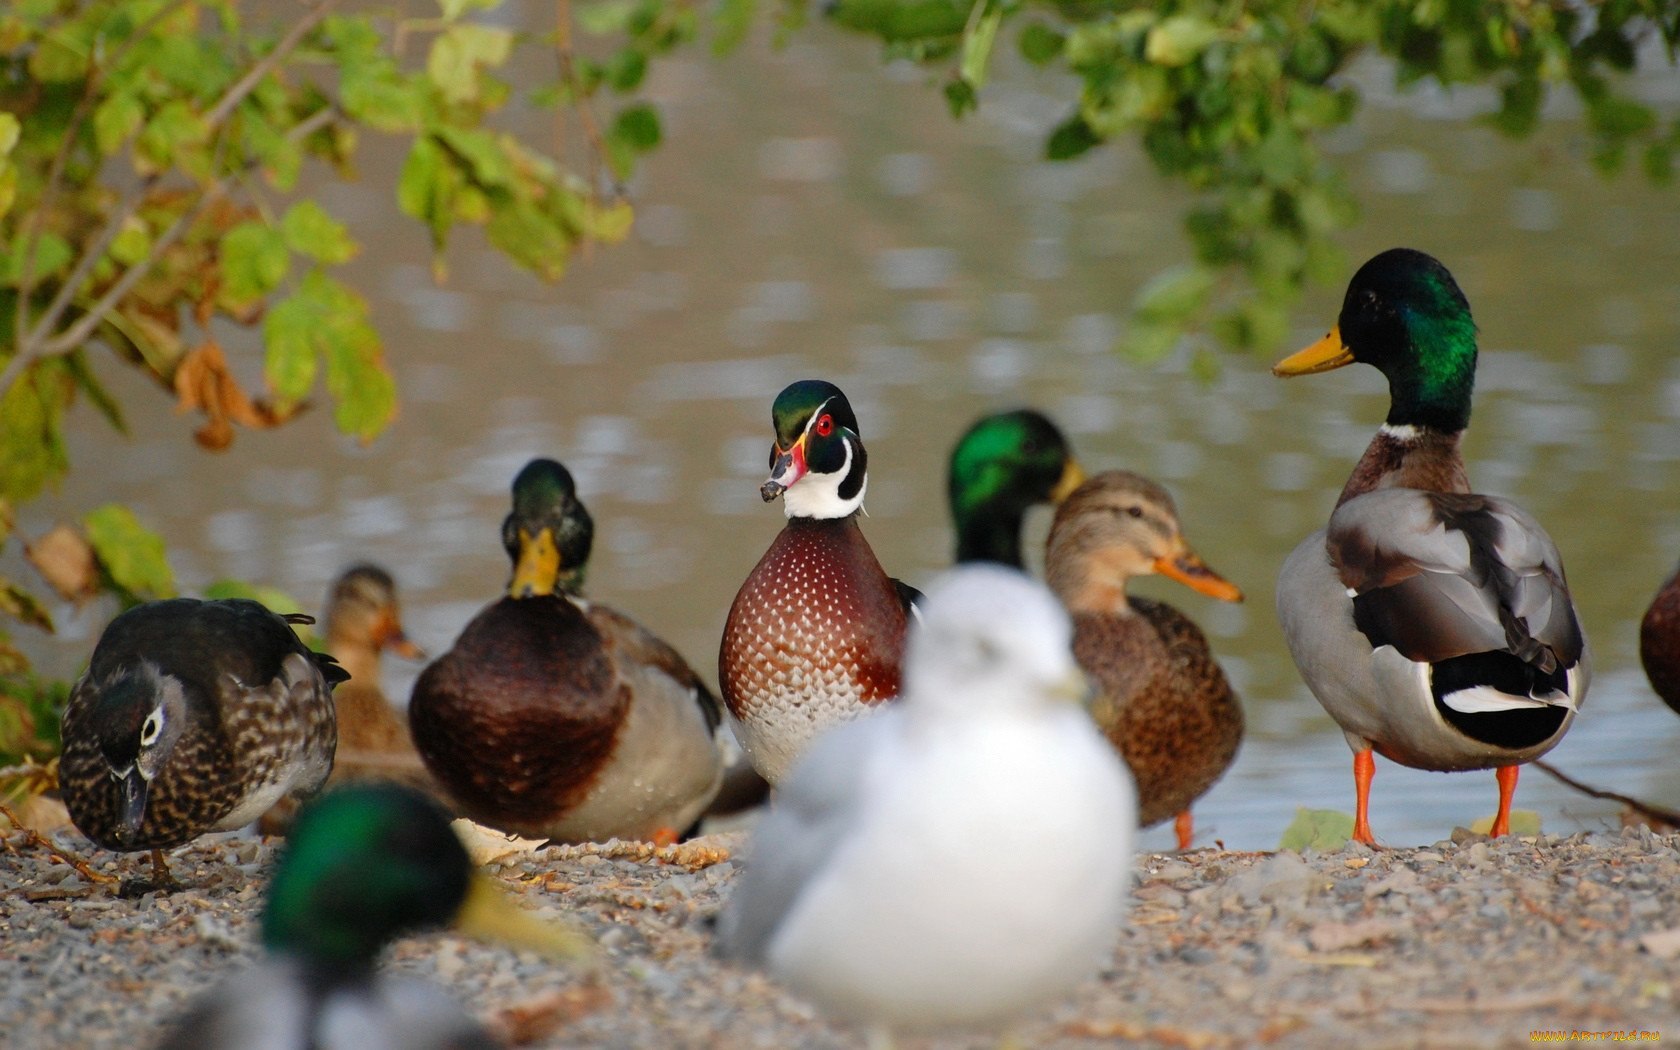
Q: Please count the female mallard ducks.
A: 2